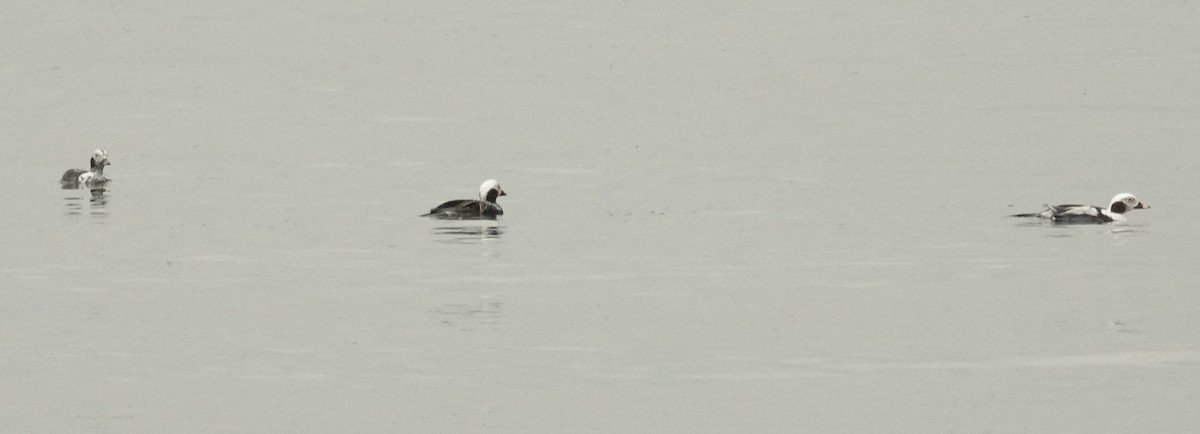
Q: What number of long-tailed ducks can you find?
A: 3